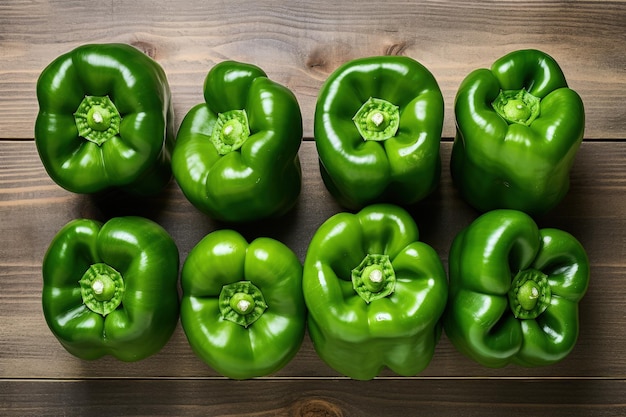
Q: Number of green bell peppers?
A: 8